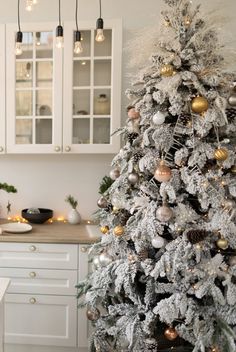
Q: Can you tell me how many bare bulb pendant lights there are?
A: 4